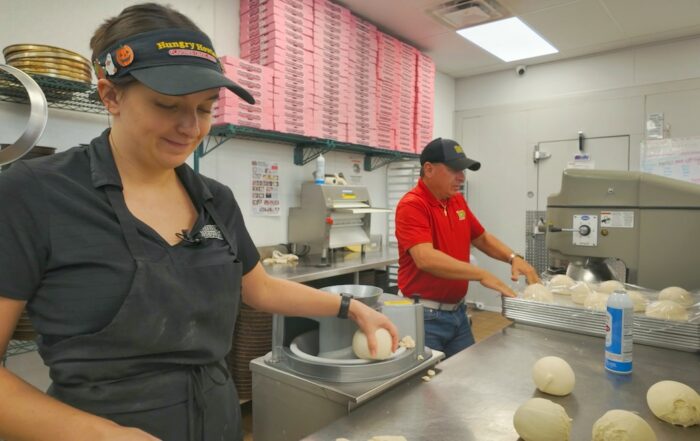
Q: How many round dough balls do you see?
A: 13